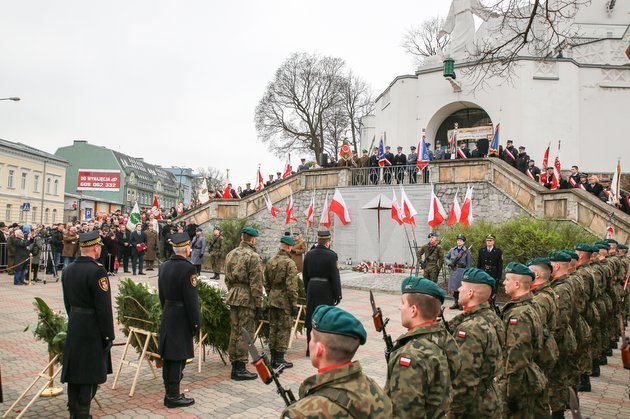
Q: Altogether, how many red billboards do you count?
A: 1